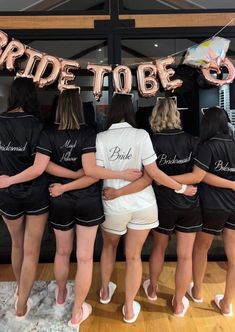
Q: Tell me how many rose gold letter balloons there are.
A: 9